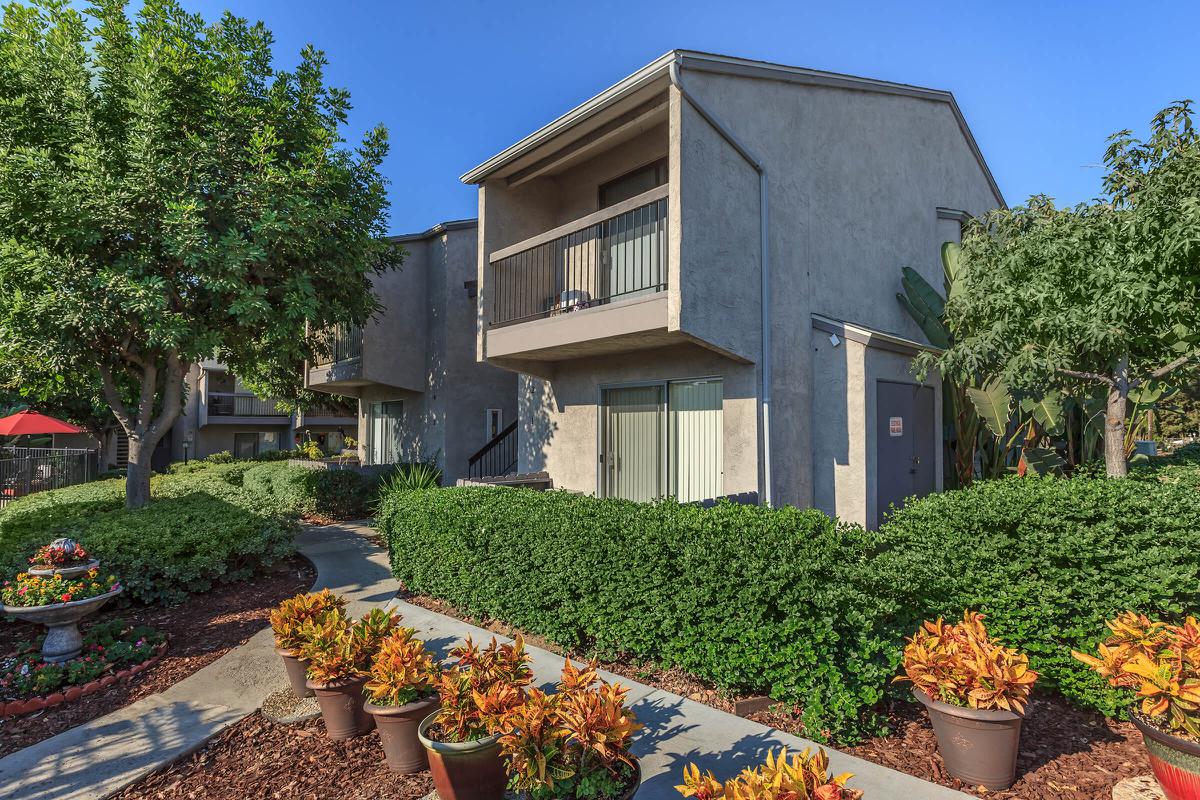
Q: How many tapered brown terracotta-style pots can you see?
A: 4